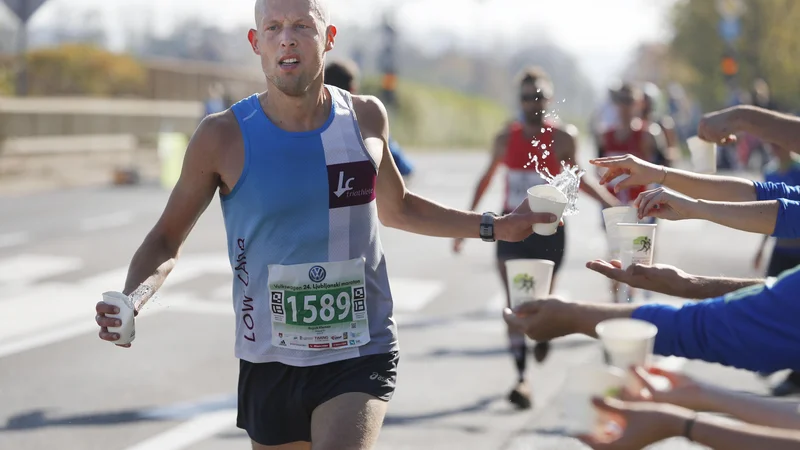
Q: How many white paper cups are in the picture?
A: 8